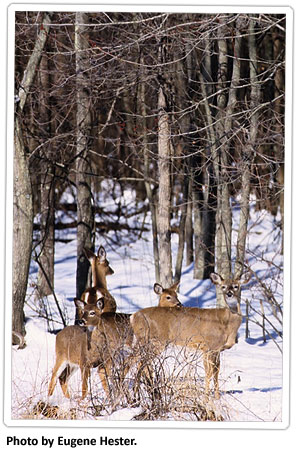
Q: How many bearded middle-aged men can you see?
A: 0